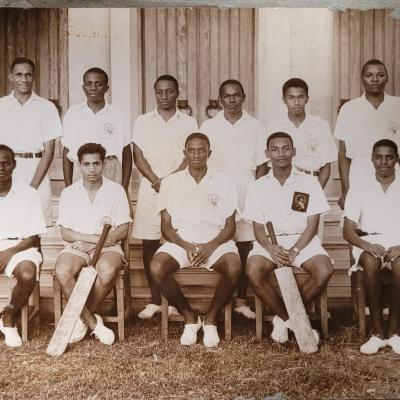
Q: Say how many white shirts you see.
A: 11